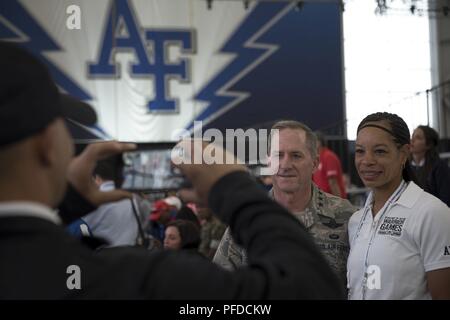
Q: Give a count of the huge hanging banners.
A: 1